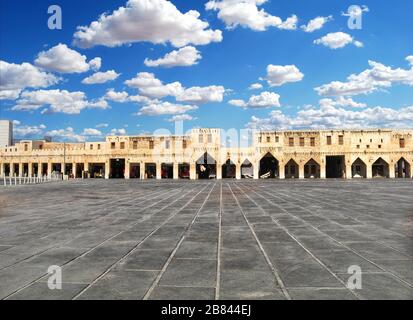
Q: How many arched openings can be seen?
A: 9